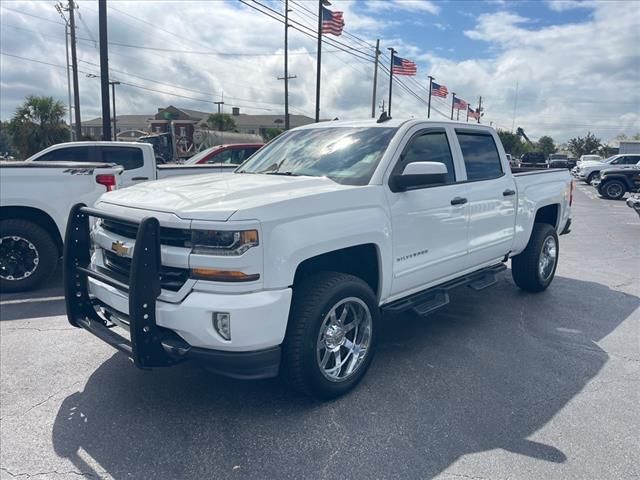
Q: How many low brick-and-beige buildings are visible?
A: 1